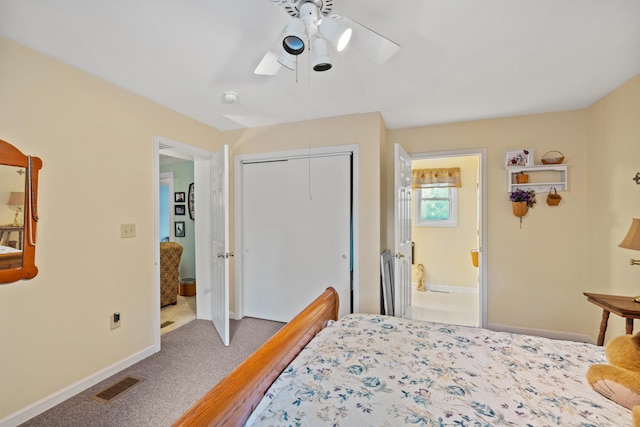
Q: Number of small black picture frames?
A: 3